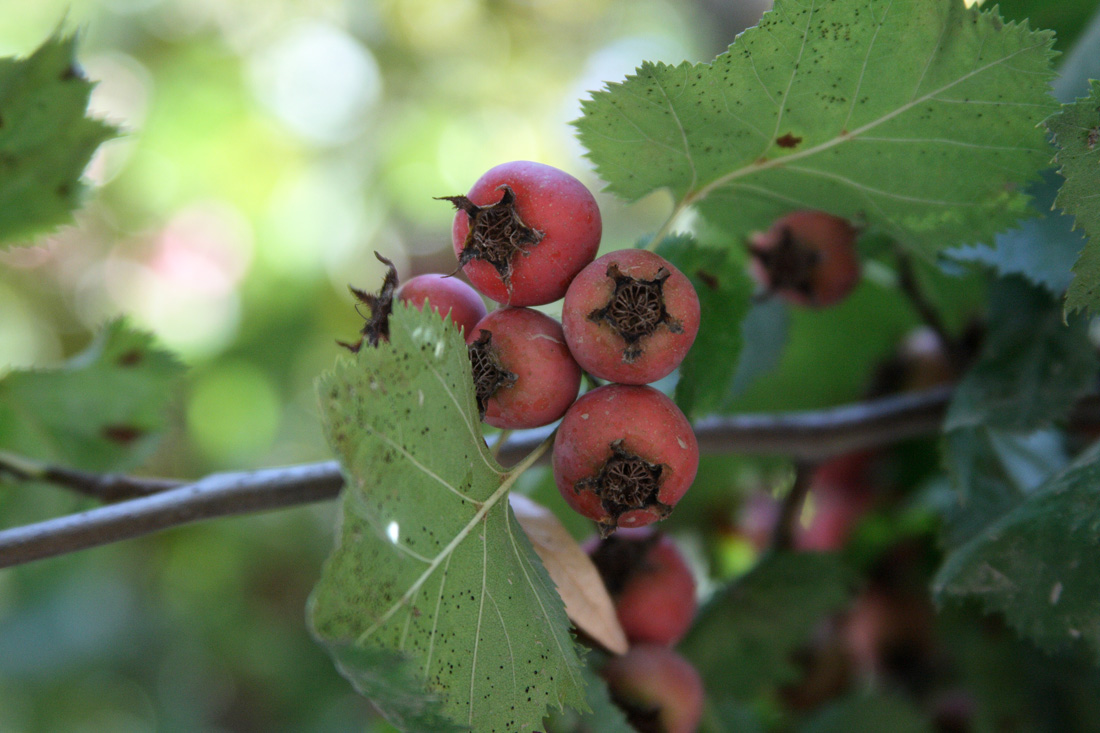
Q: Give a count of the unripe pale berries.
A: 0